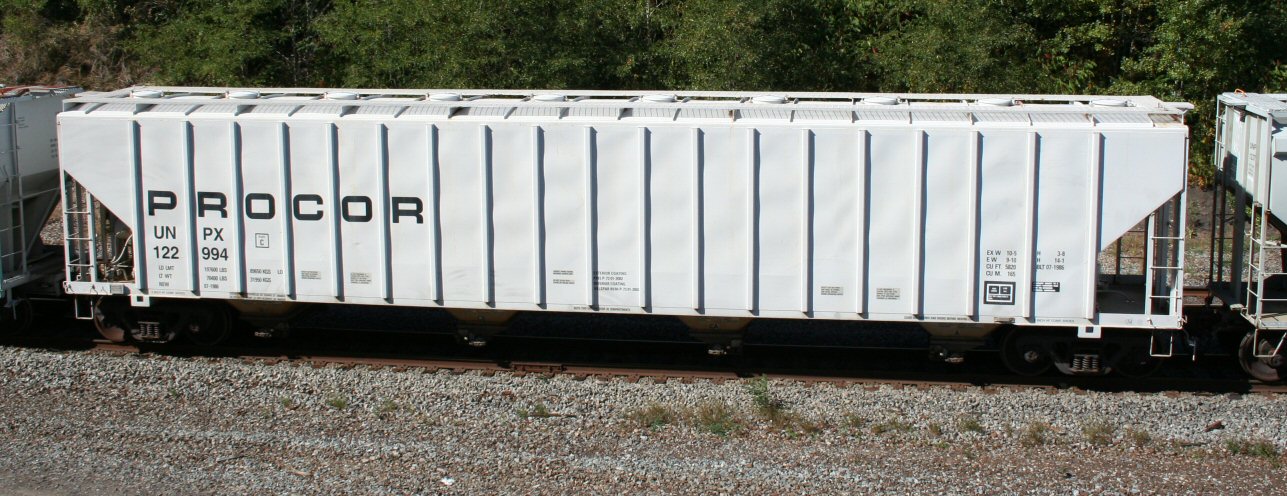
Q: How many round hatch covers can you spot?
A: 10